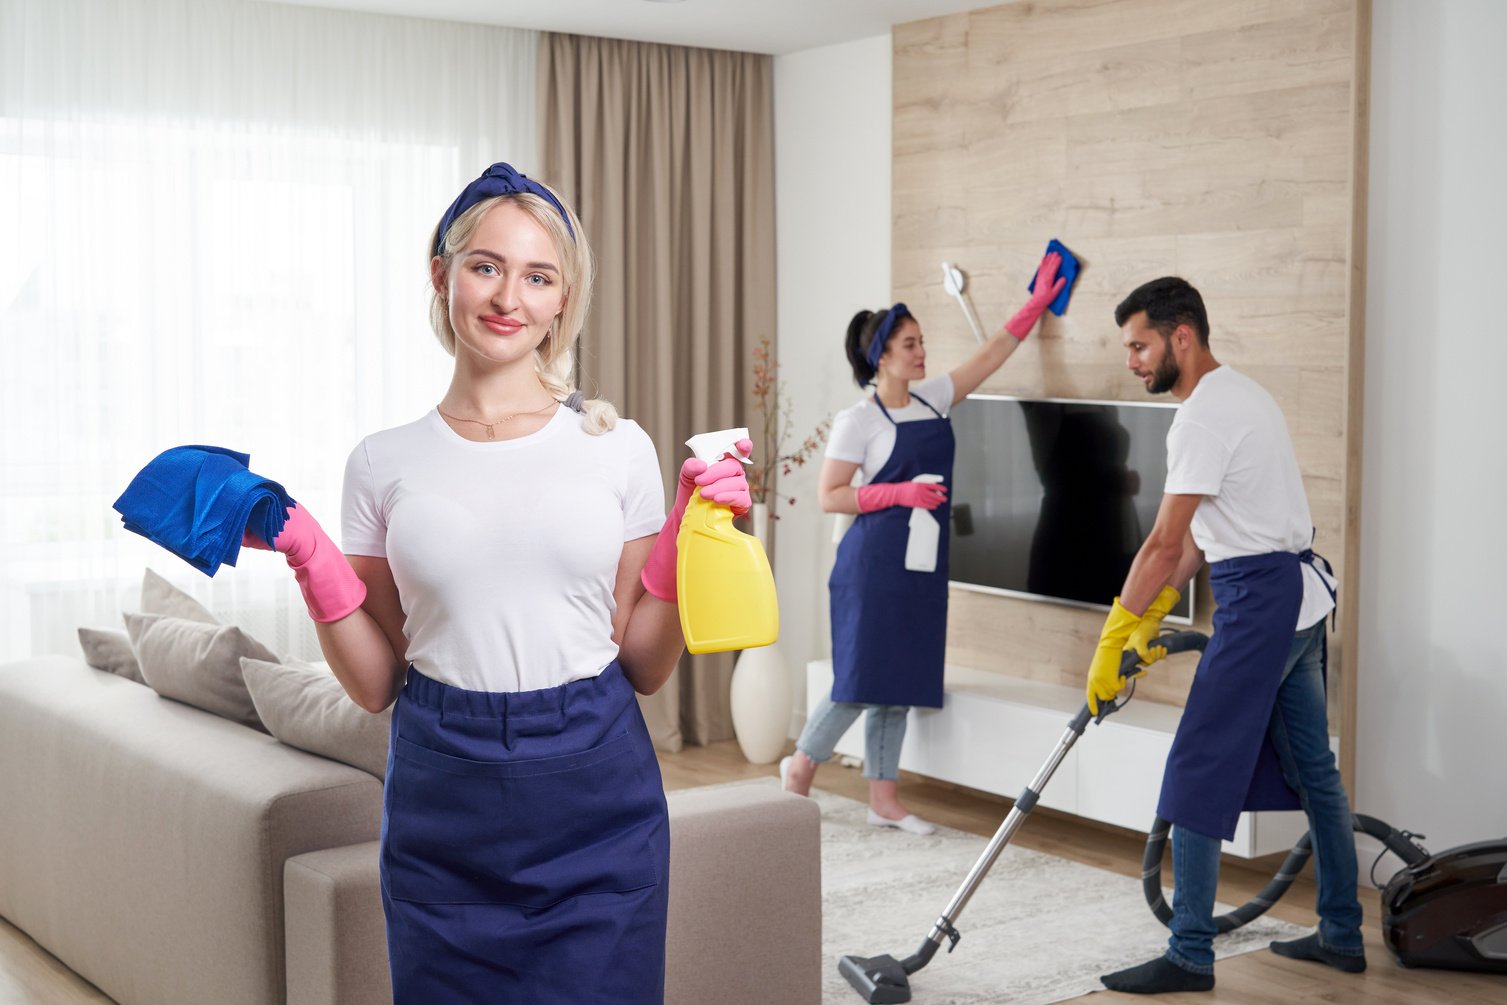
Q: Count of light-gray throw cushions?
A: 4